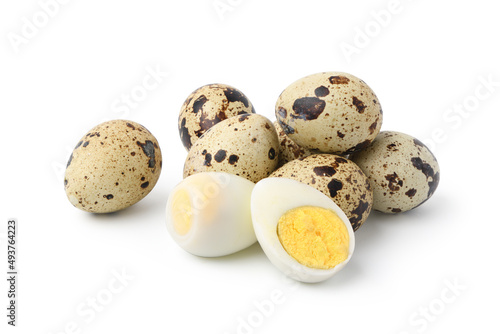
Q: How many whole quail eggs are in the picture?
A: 7